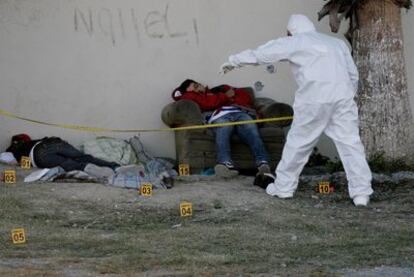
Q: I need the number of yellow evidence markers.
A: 7